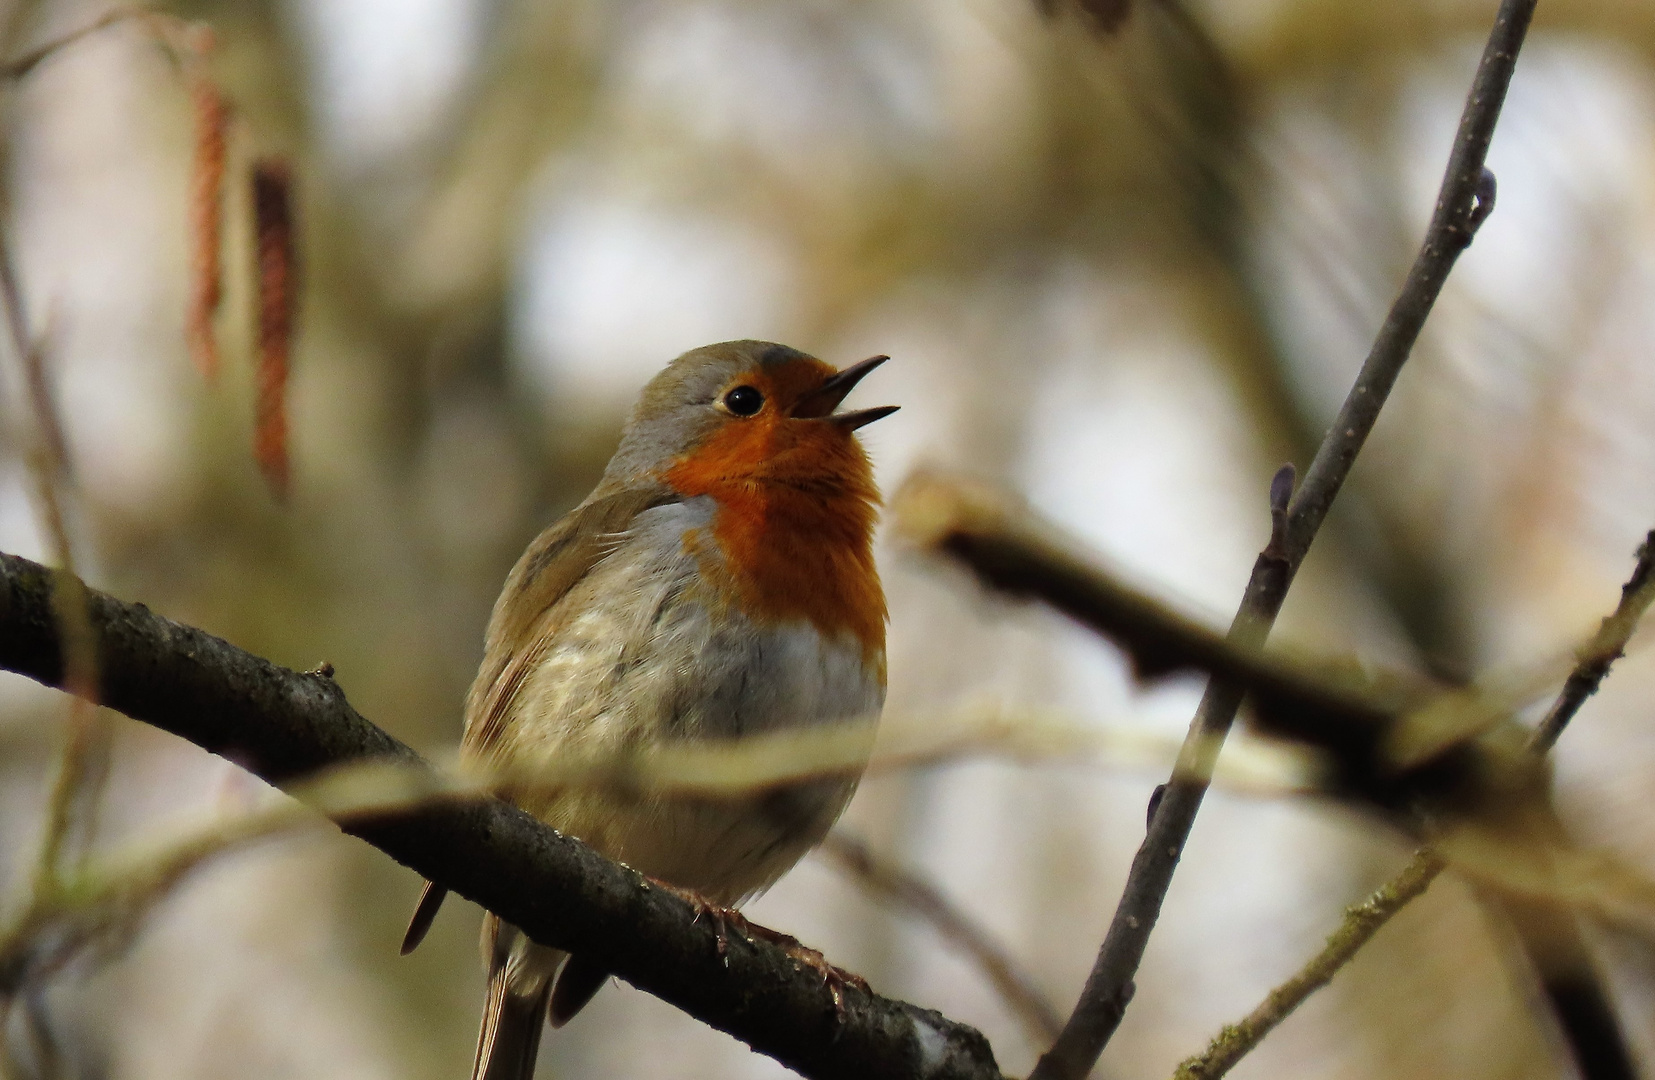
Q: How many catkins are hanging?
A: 2